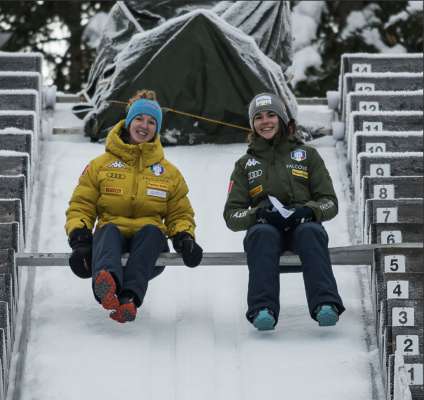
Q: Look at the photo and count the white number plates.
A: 14